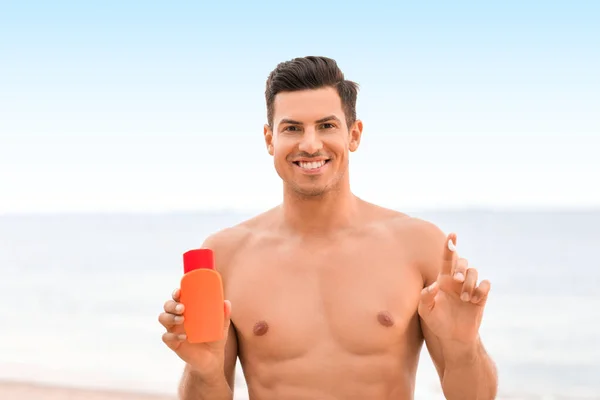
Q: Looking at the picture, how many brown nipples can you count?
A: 2